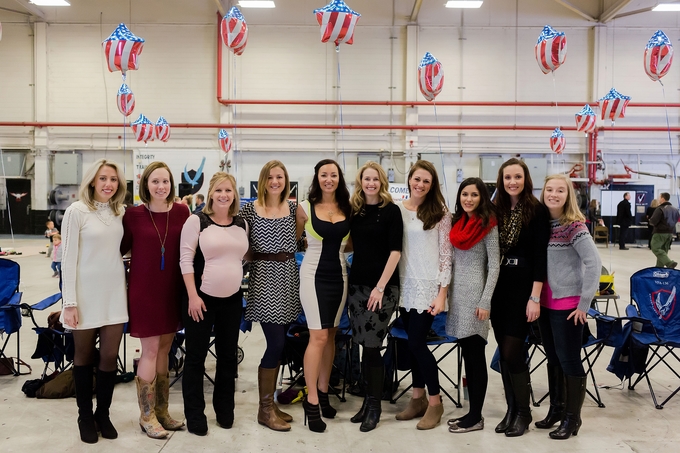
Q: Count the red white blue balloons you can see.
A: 13